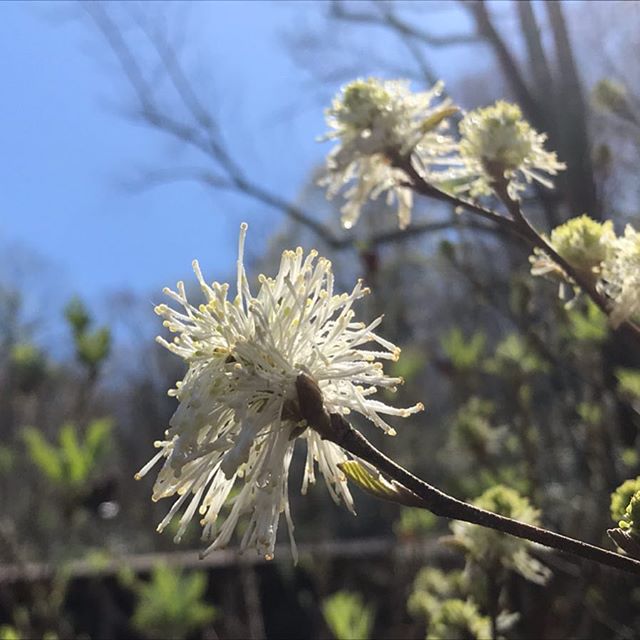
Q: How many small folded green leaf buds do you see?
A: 1